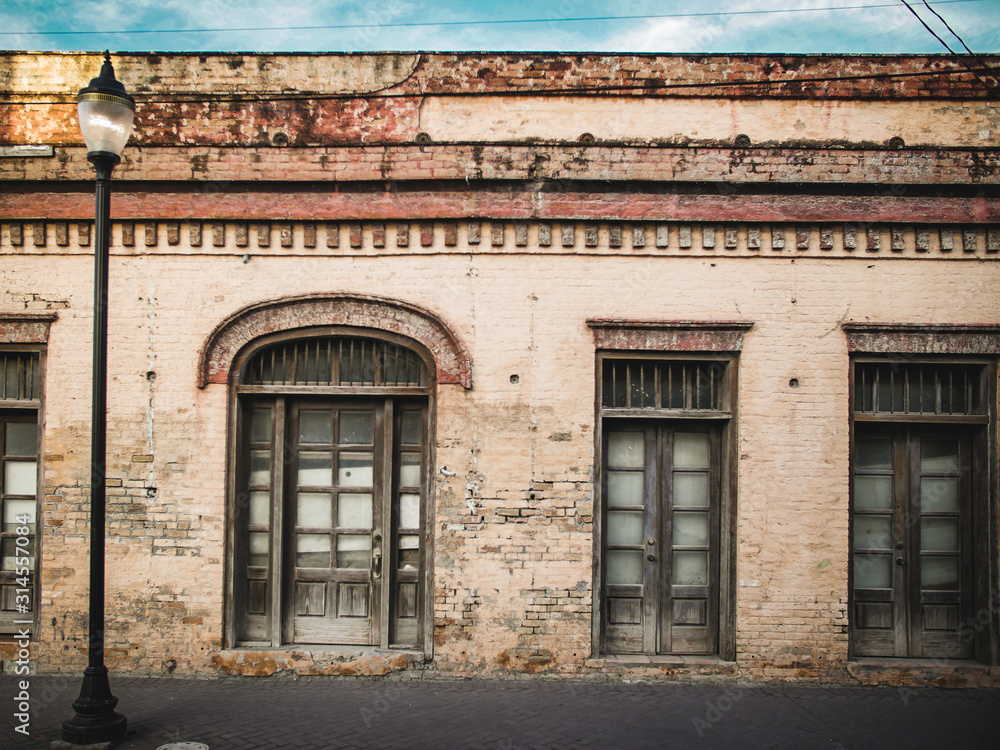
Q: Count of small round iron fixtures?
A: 5